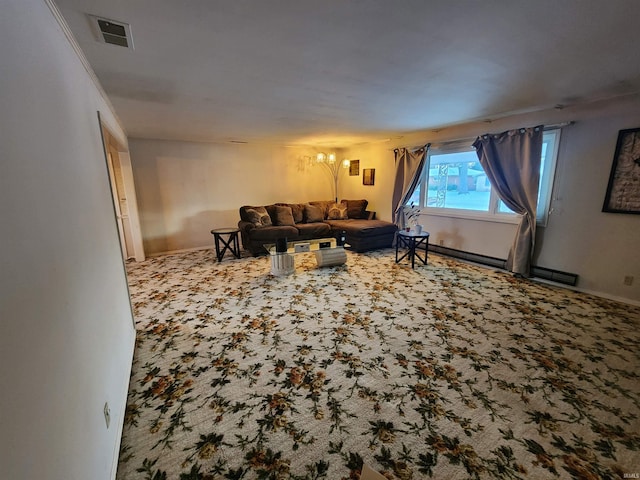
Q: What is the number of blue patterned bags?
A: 0